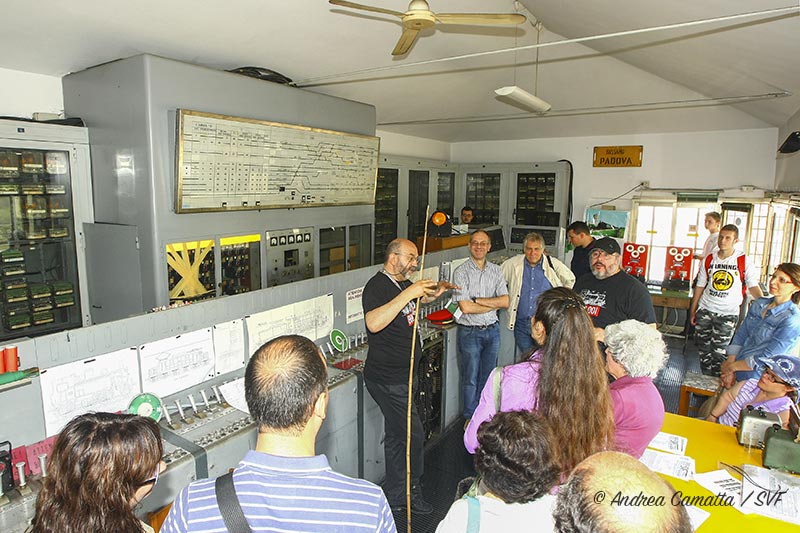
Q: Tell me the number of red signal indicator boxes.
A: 2